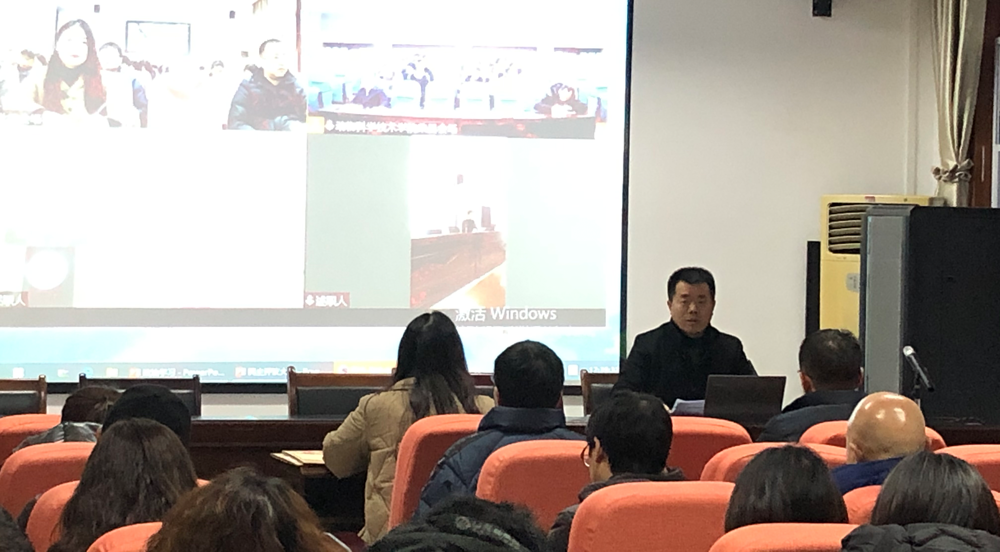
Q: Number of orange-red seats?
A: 13